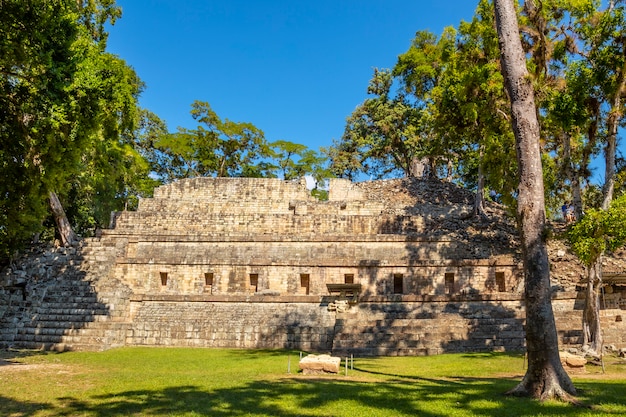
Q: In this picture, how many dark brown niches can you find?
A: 8